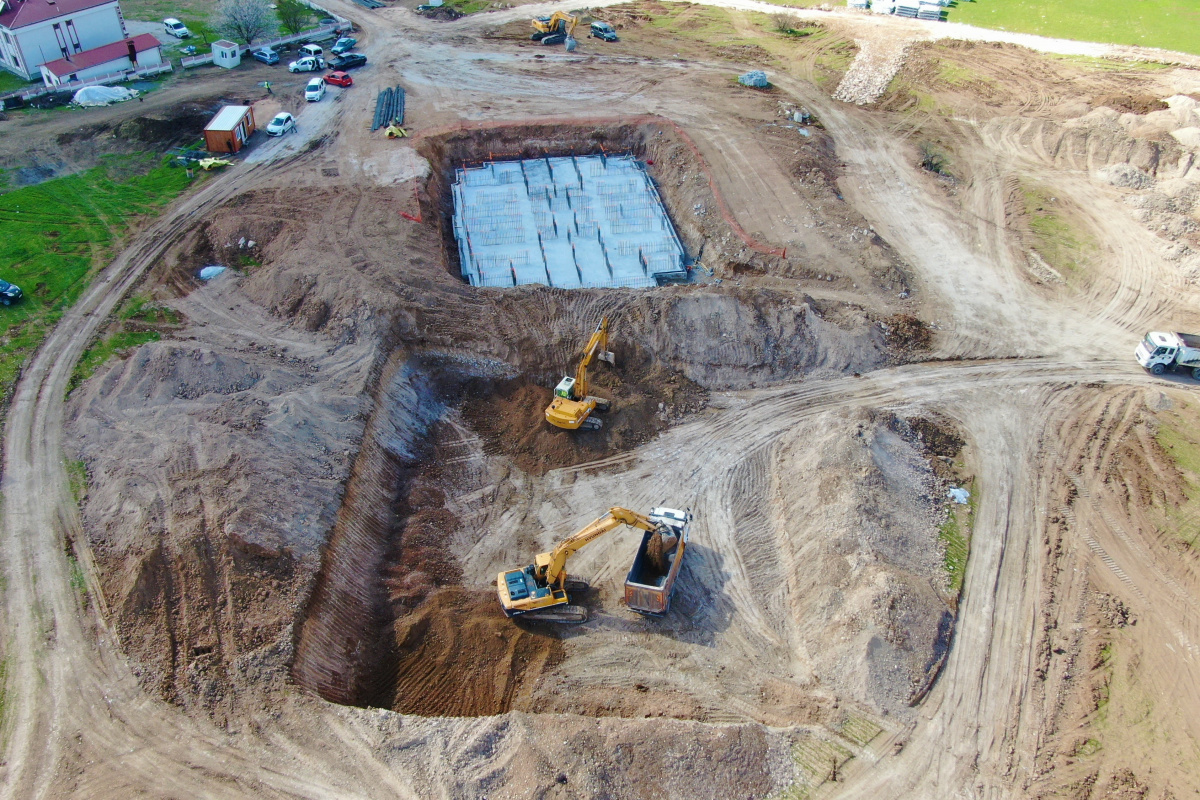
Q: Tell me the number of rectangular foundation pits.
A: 2